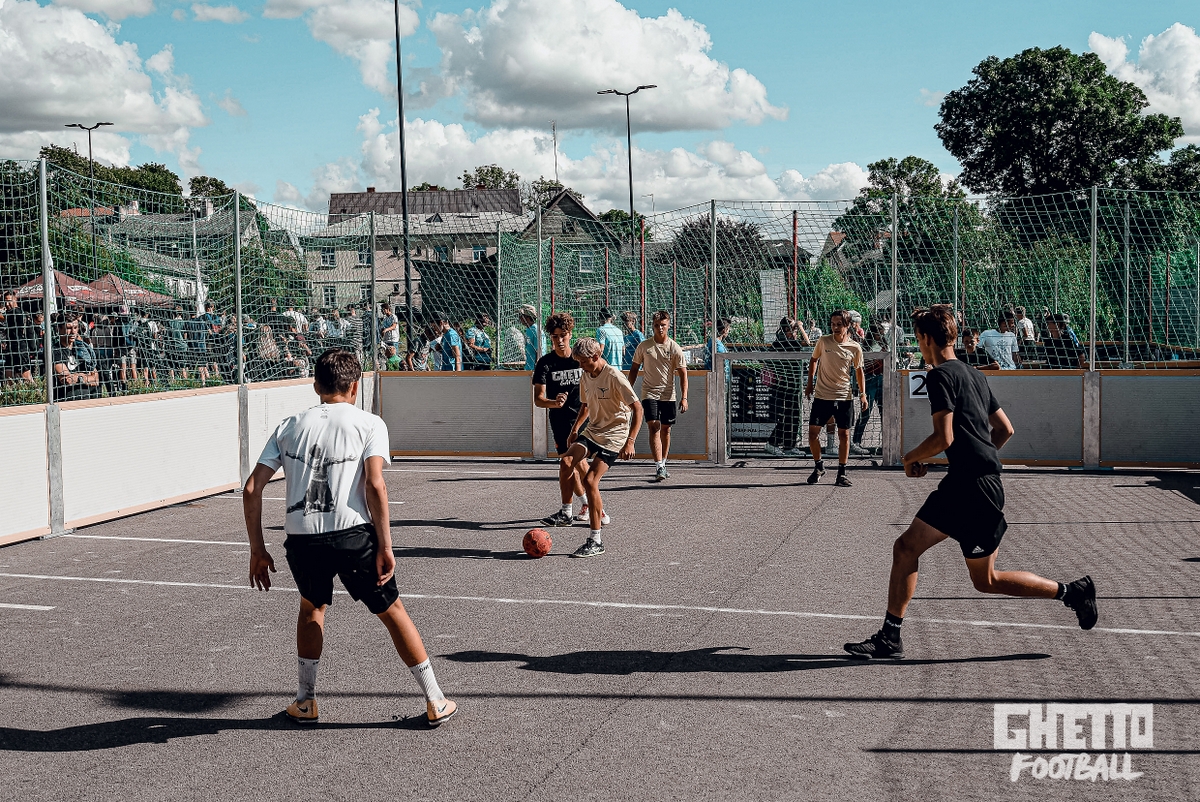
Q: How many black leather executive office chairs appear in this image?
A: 0